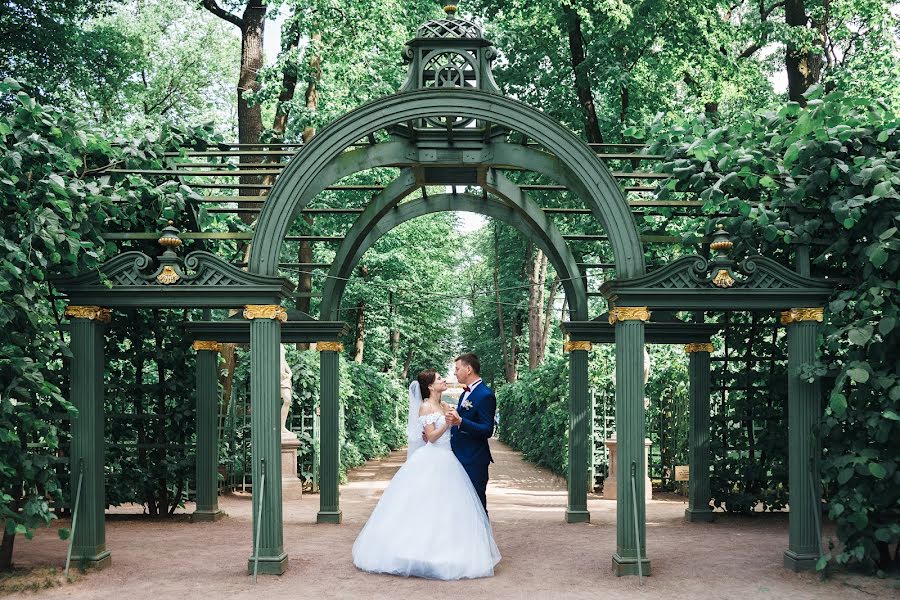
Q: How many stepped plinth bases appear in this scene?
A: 8